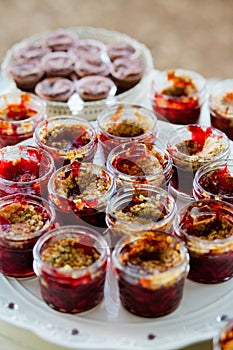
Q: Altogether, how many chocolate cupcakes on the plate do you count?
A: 10